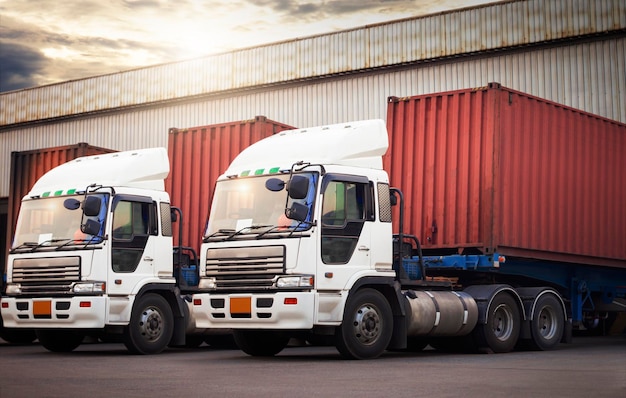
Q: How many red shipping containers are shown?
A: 3